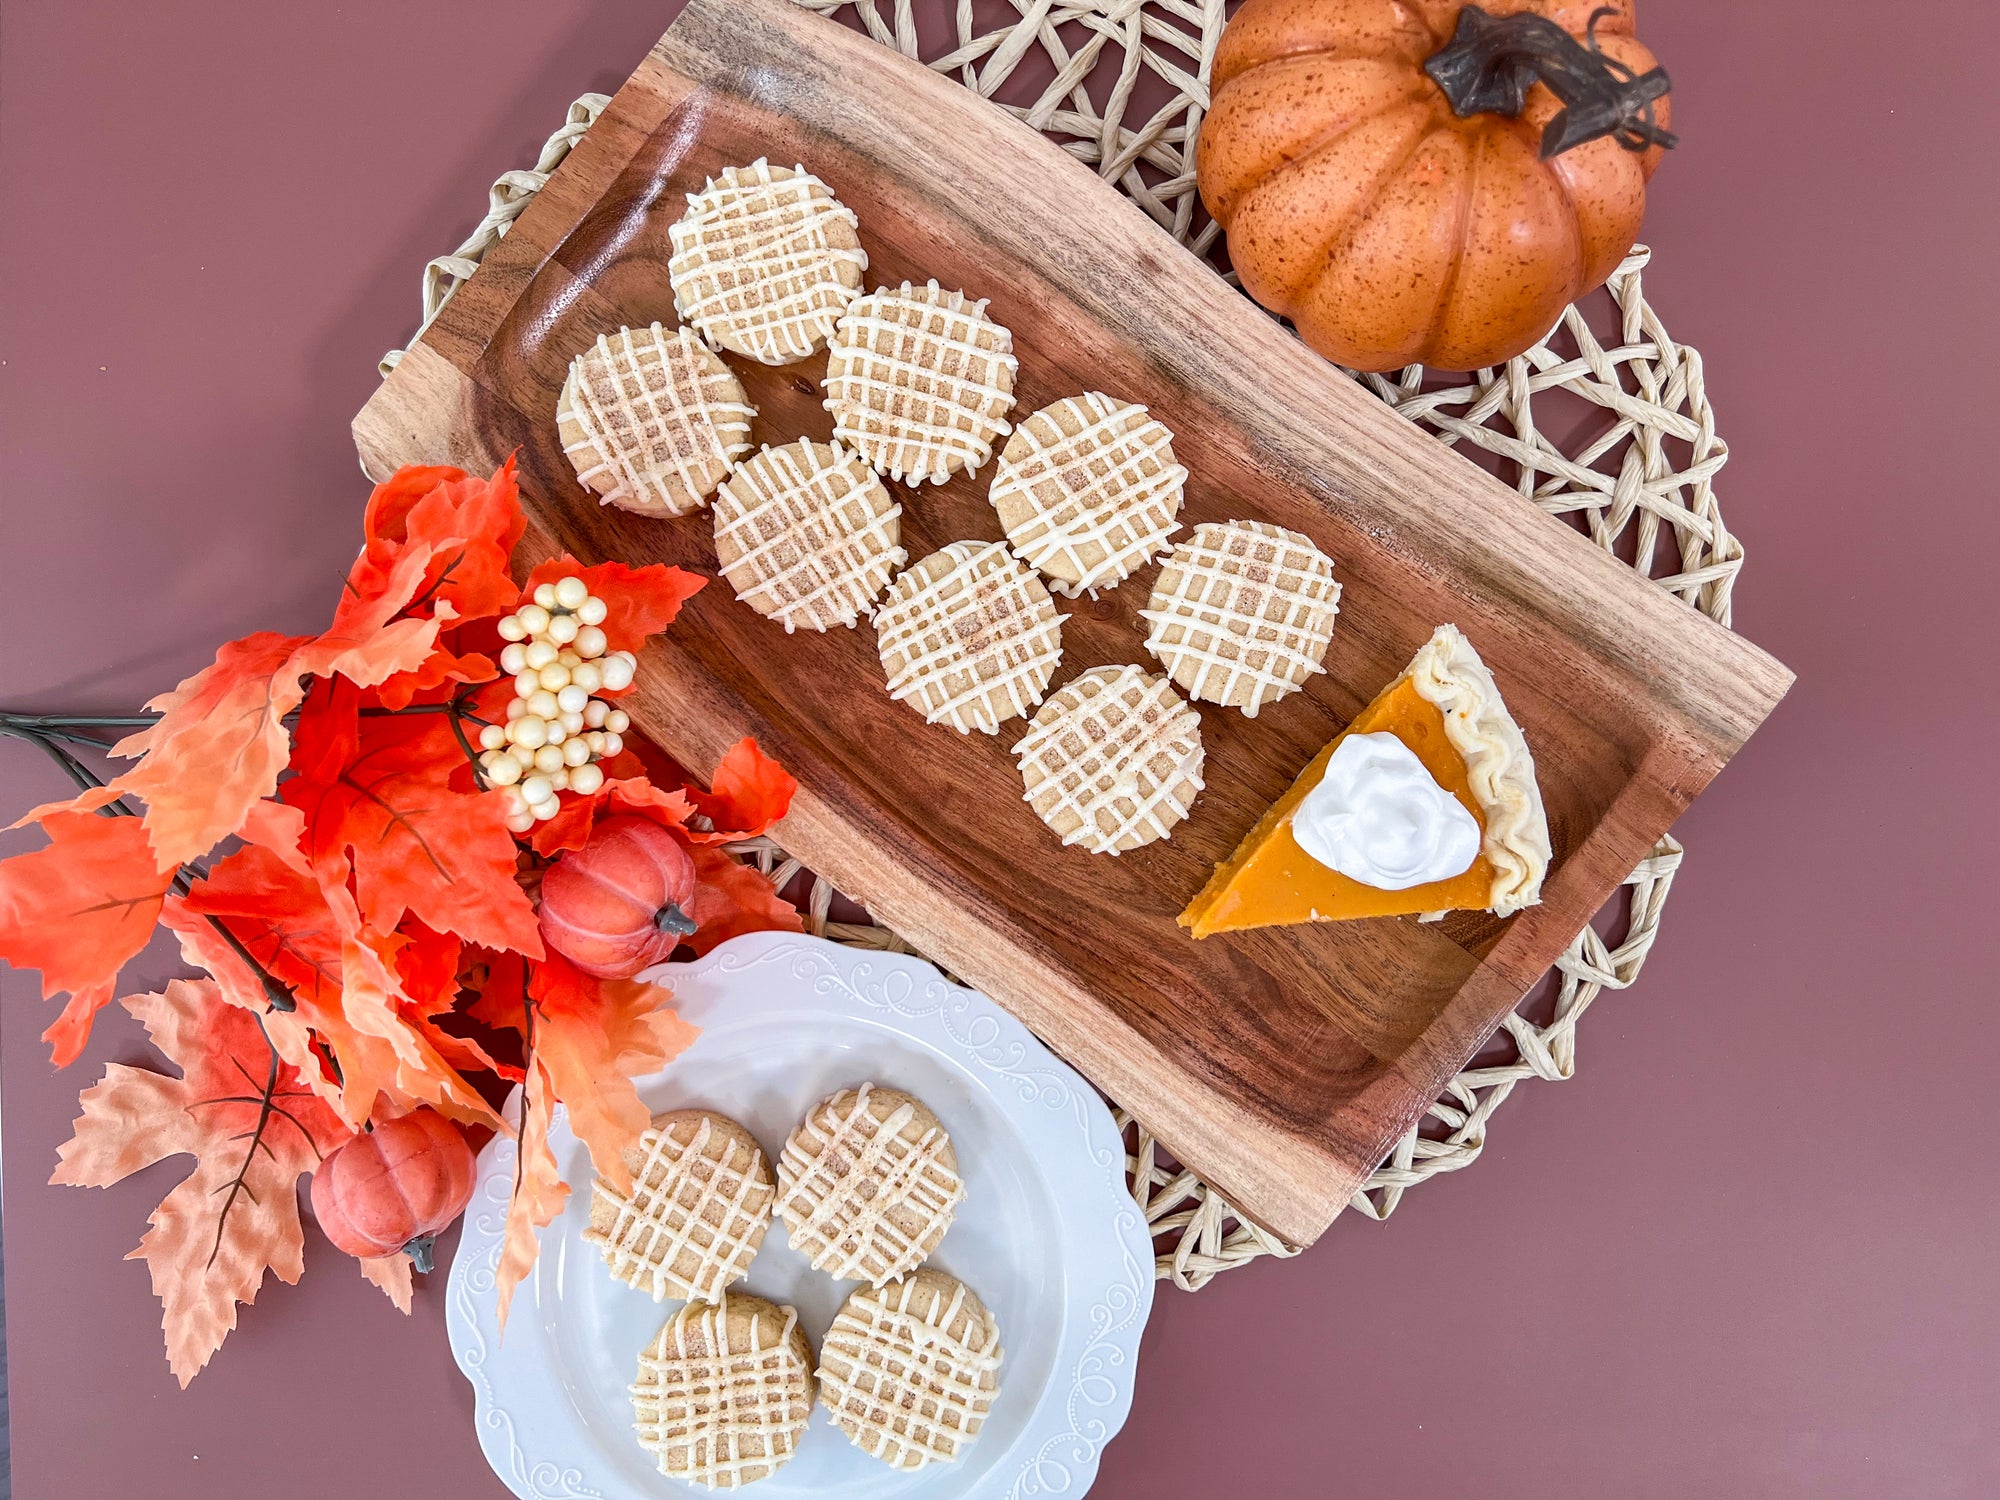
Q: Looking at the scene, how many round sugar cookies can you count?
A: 12